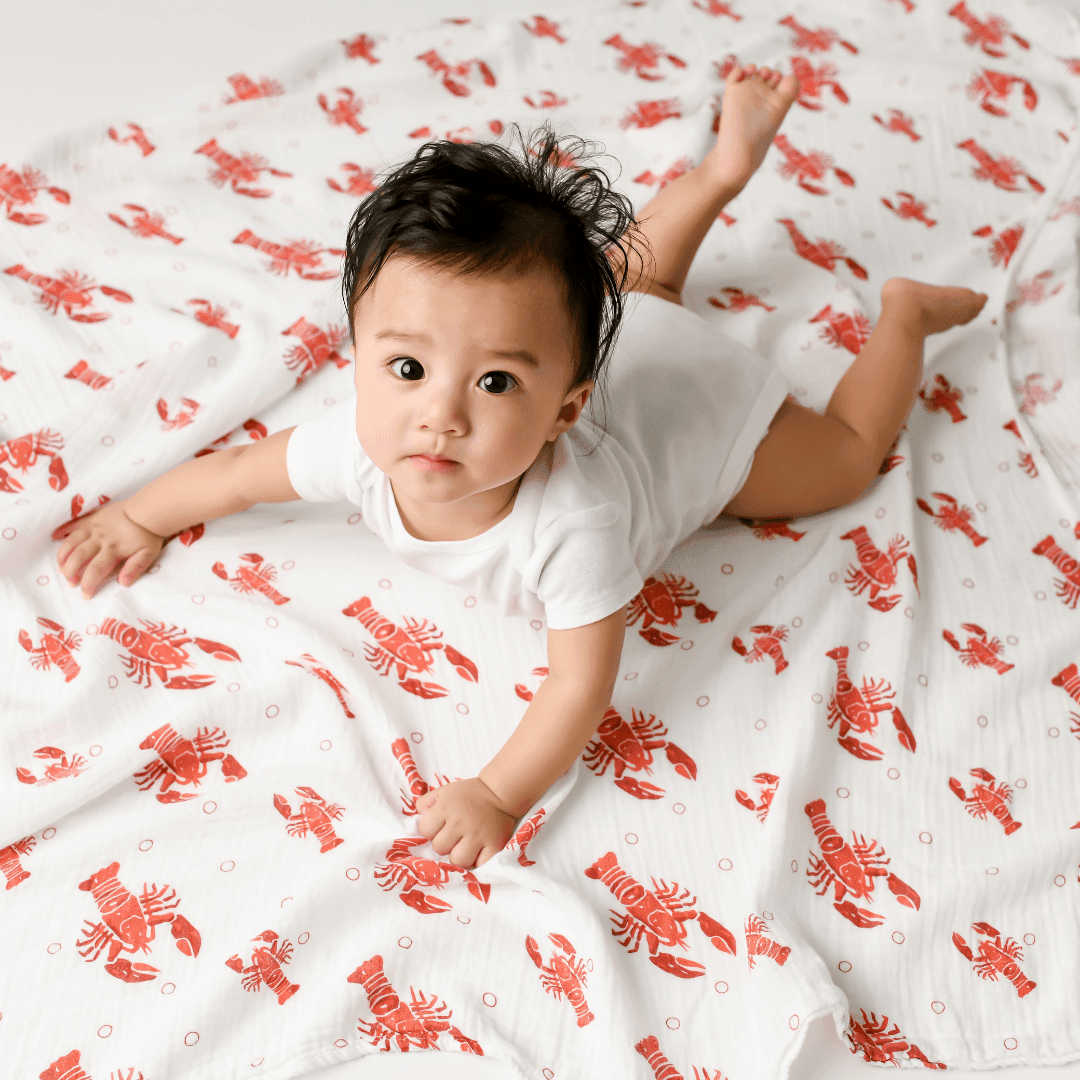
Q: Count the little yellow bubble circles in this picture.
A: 0